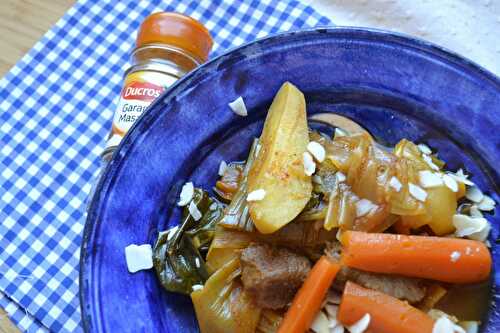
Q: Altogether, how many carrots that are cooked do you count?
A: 3